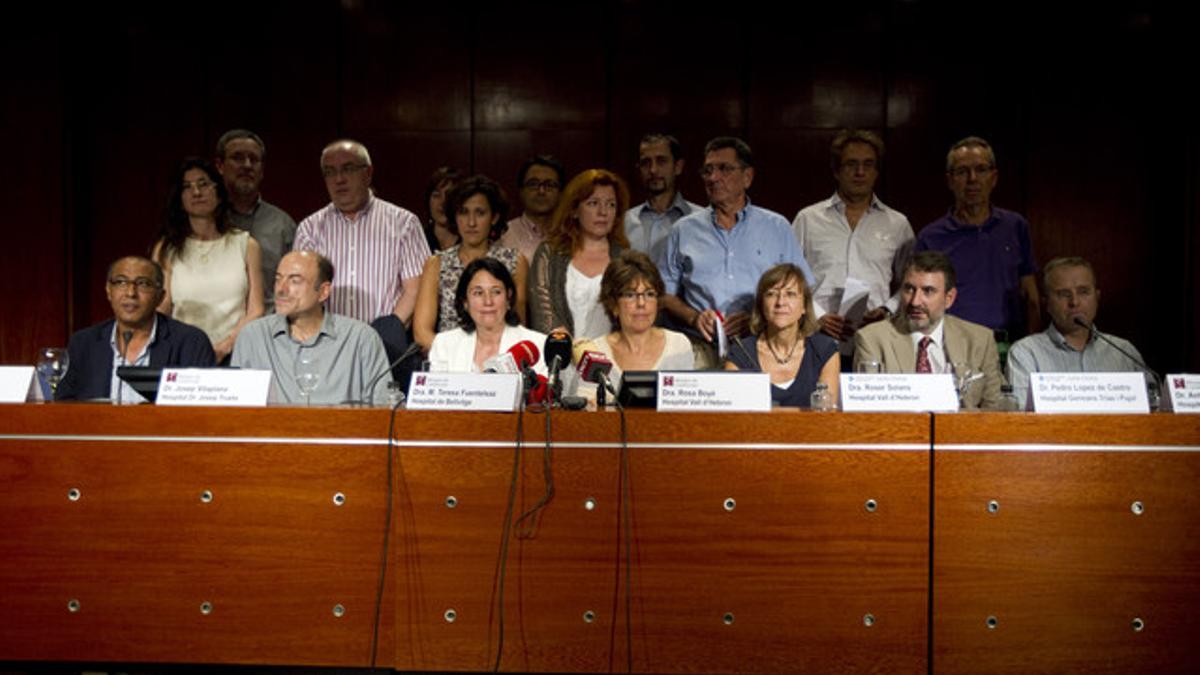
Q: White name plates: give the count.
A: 7